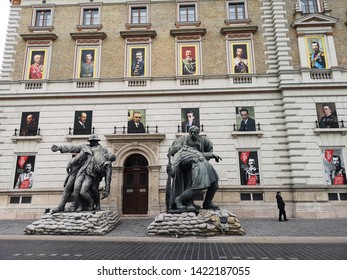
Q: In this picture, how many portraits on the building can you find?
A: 15